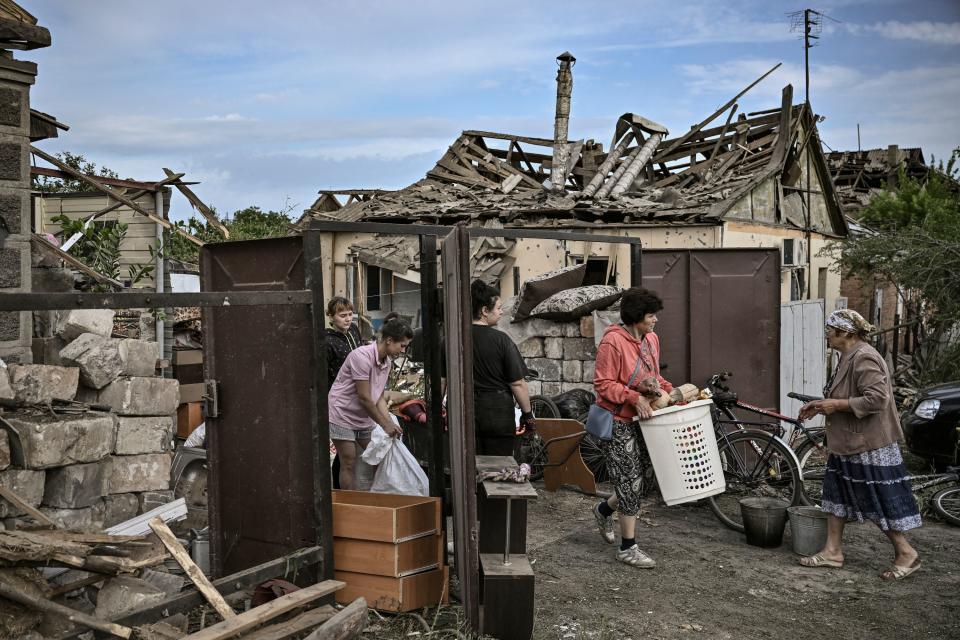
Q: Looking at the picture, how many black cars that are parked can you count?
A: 1